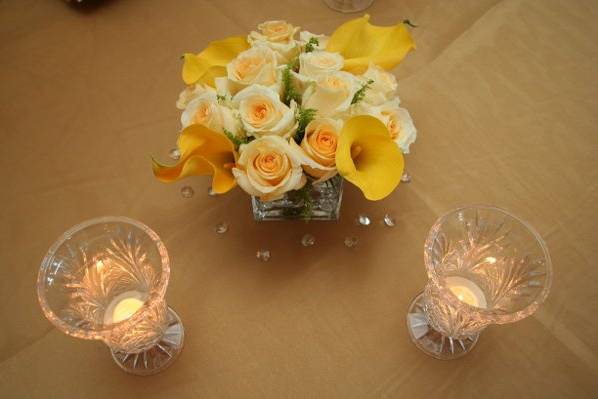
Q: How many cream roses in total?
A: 12